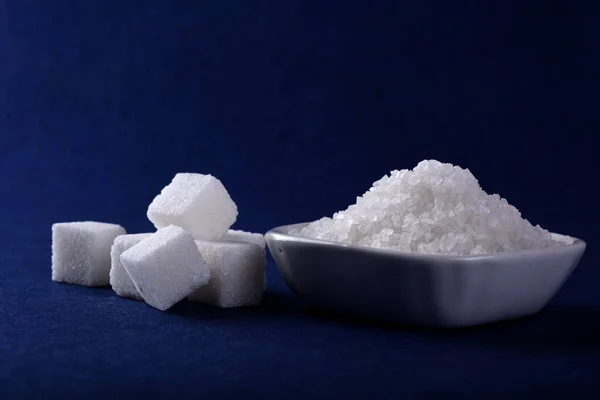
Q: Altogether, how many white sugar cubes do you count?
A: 6